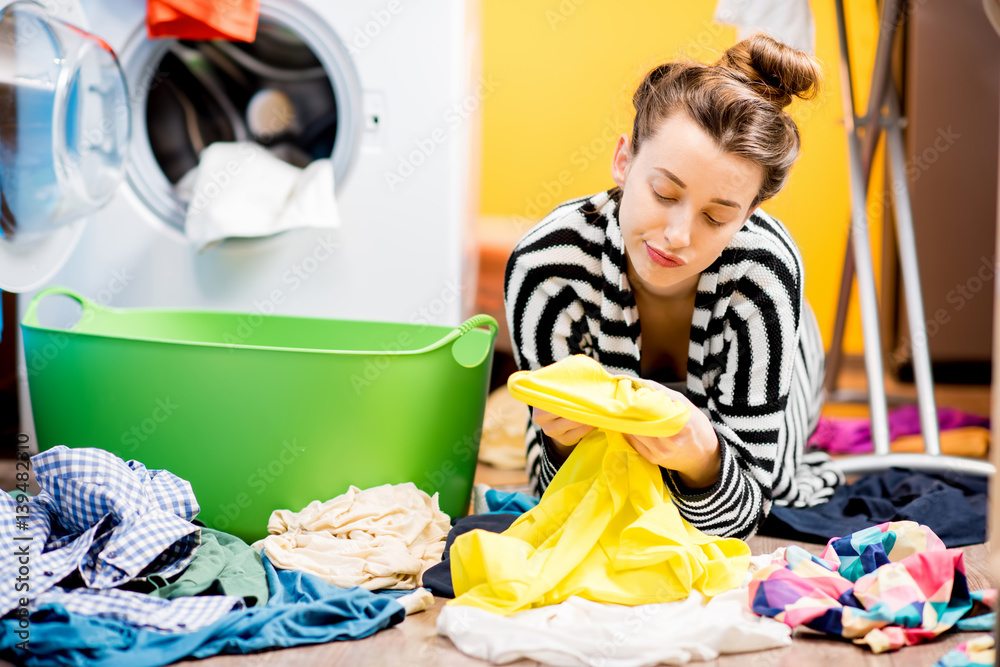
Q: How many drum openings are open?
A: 1